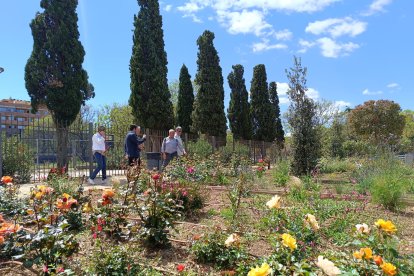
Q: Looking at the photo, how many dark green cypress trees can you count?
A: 7